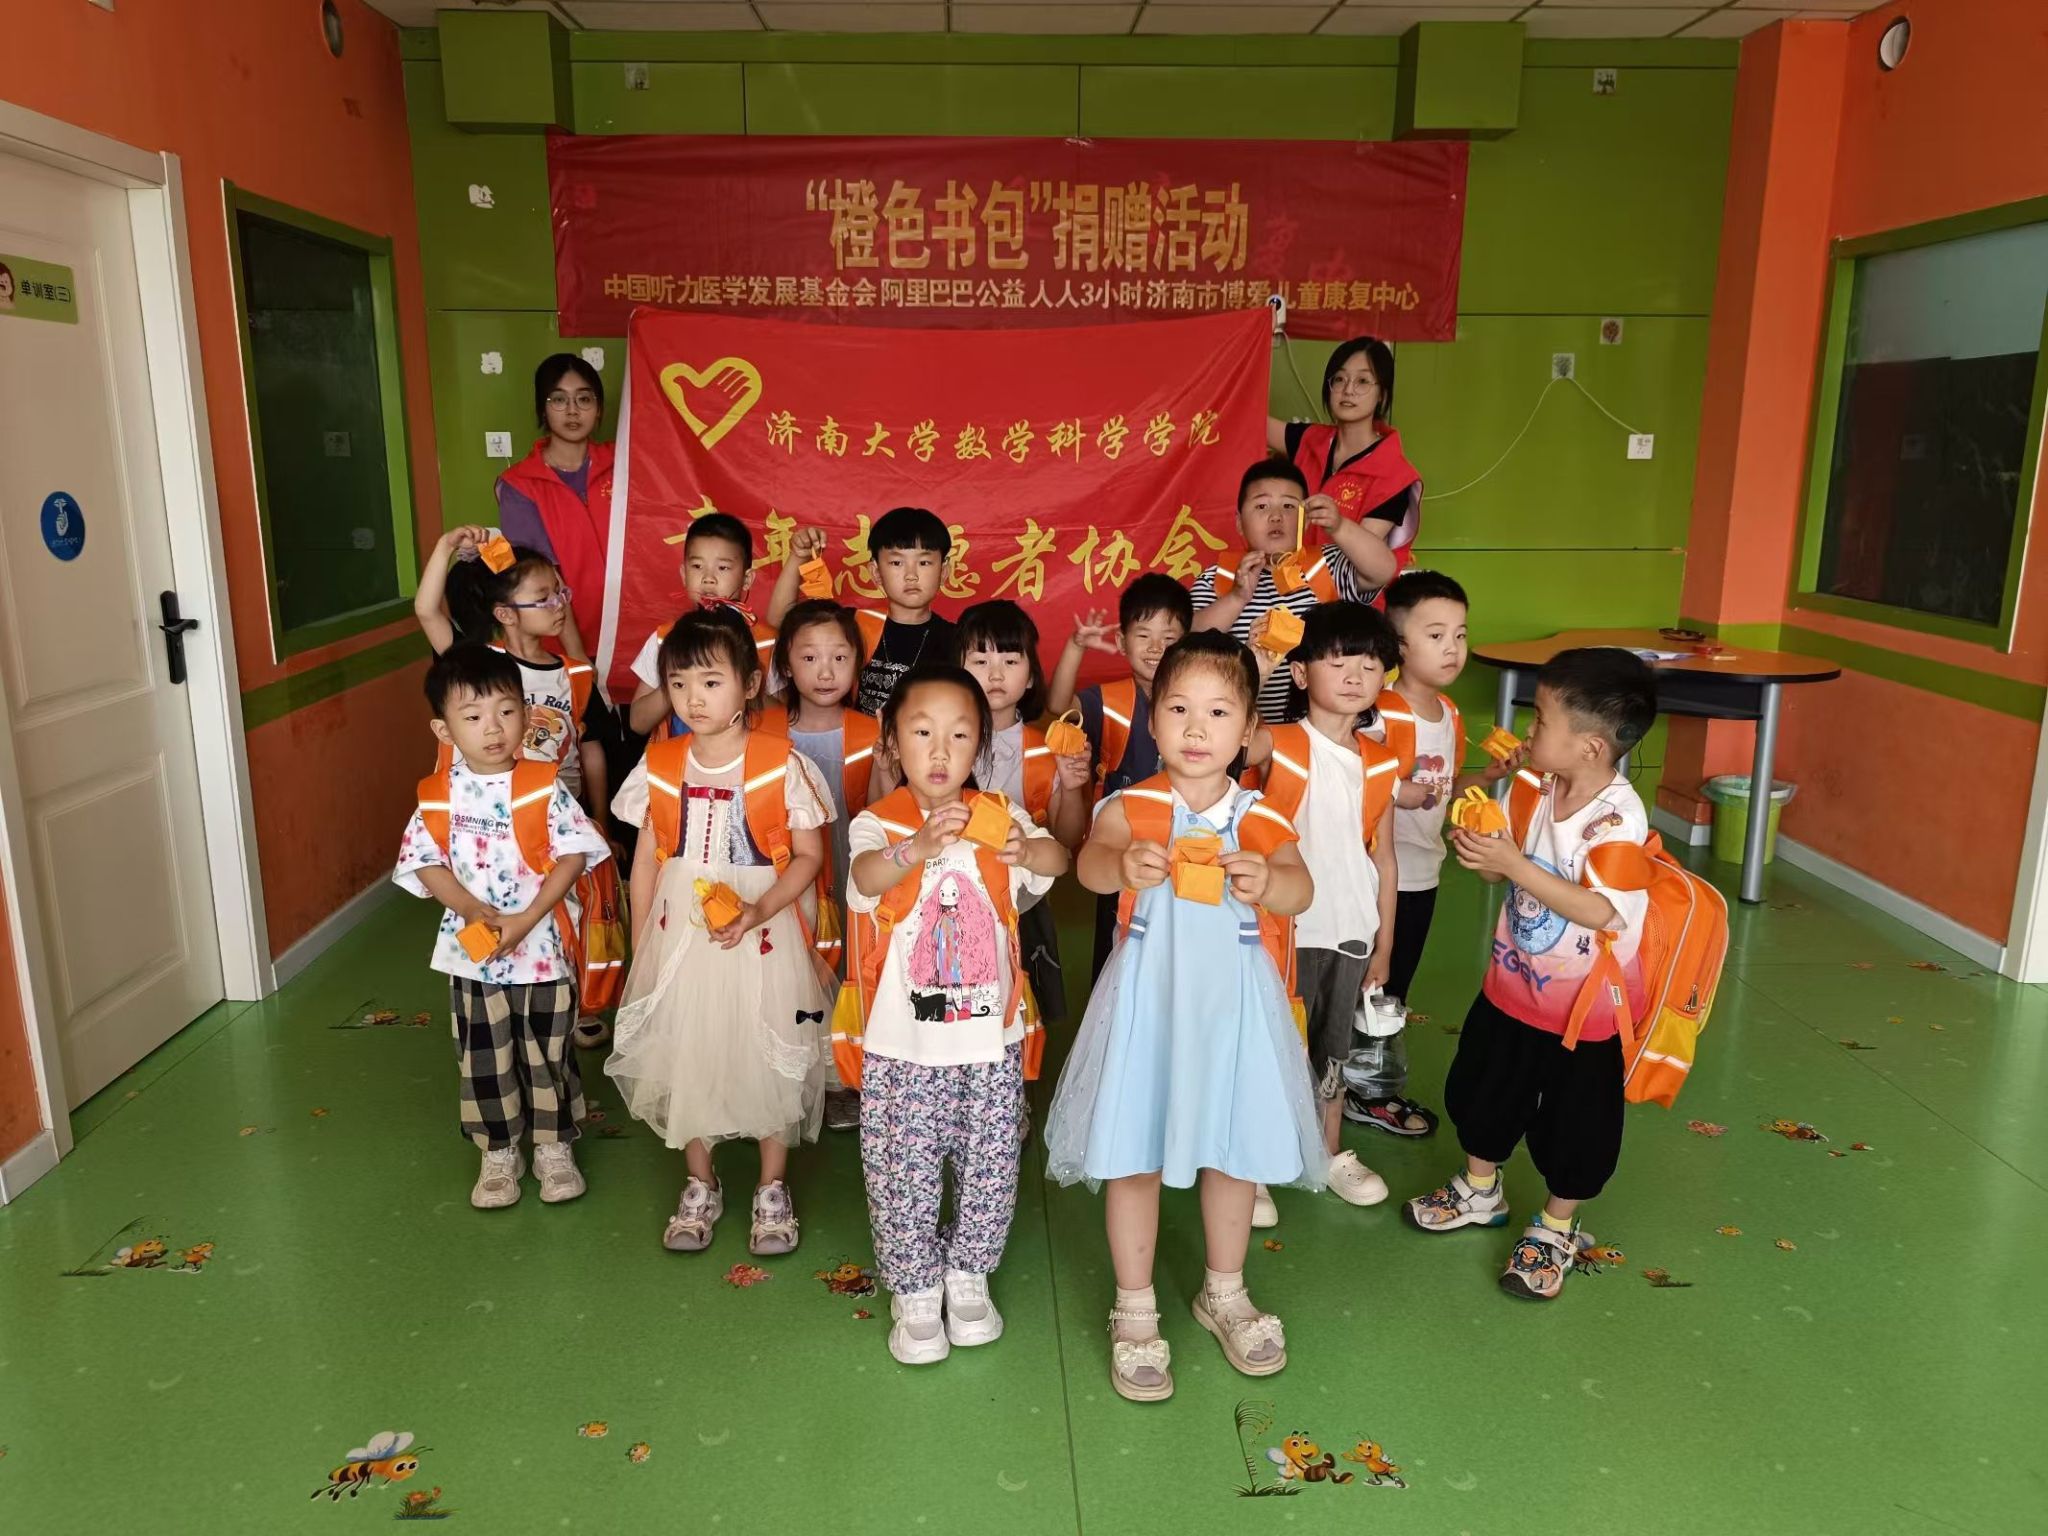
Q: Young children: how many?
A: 14